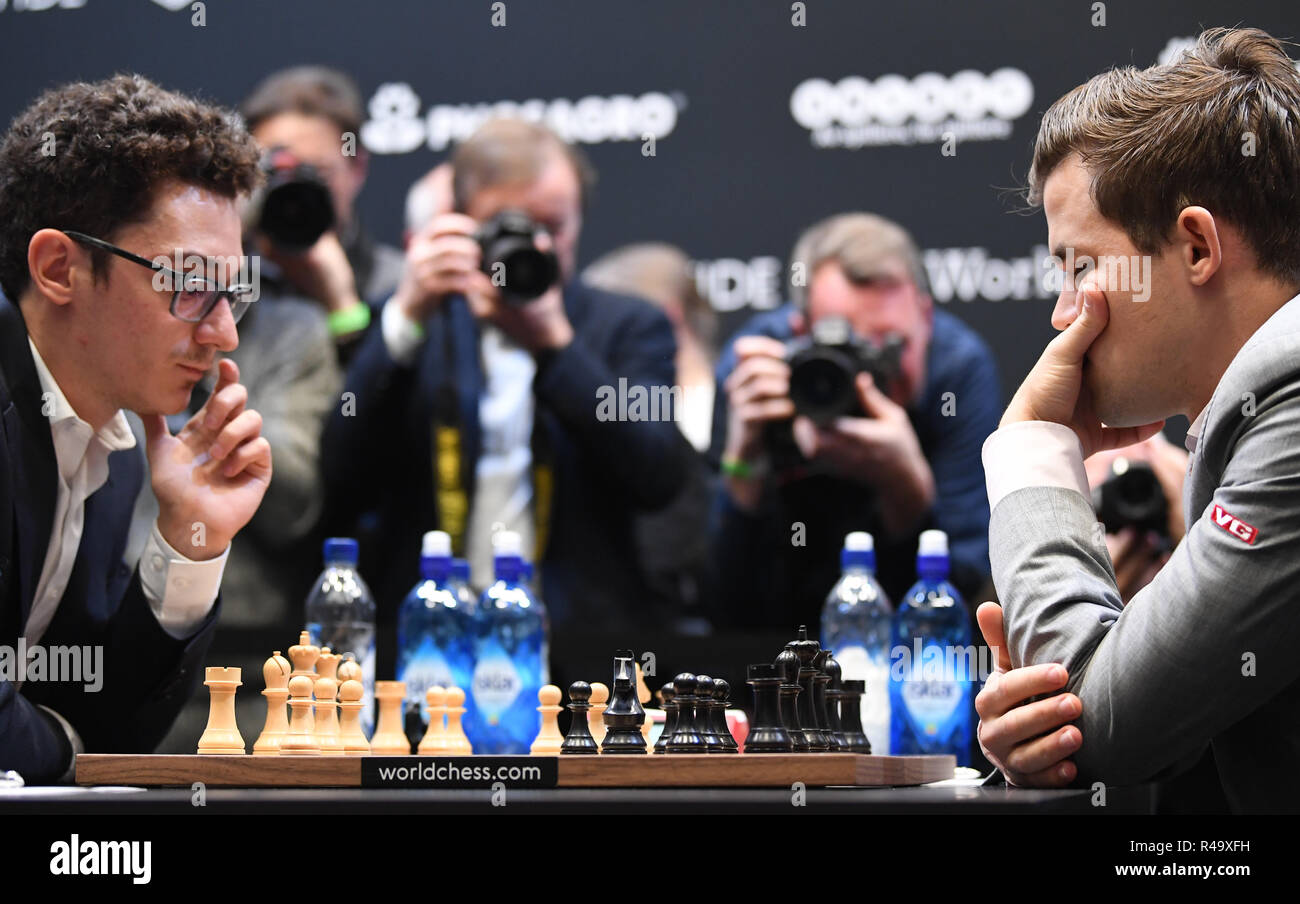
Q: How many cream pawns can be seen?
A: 7